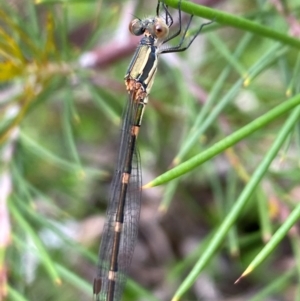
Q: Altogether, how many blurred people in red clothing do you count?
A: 0